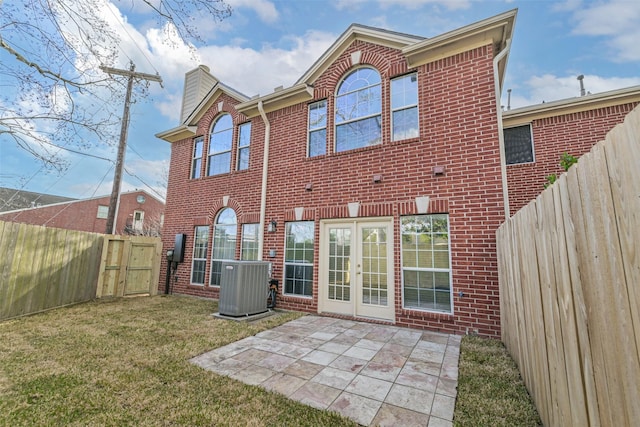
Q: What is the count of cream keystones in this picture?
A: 6